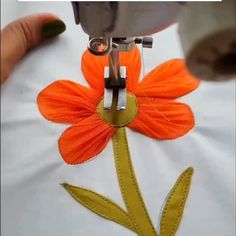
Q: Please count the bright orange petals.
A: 5